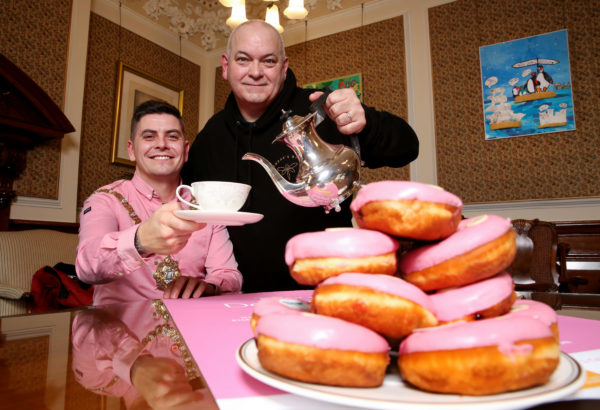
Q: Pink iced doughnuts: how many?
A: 9